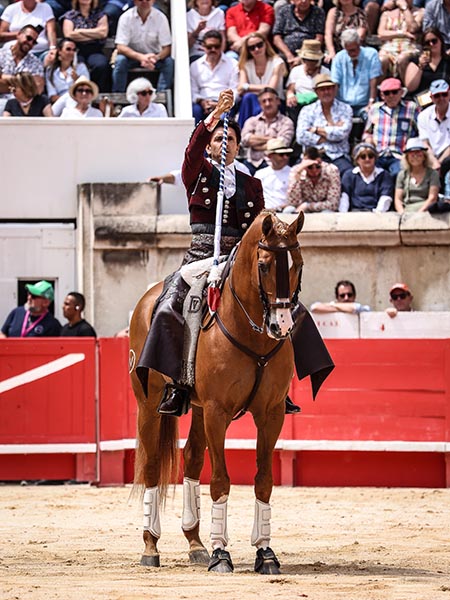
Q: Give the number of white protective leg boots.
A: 4